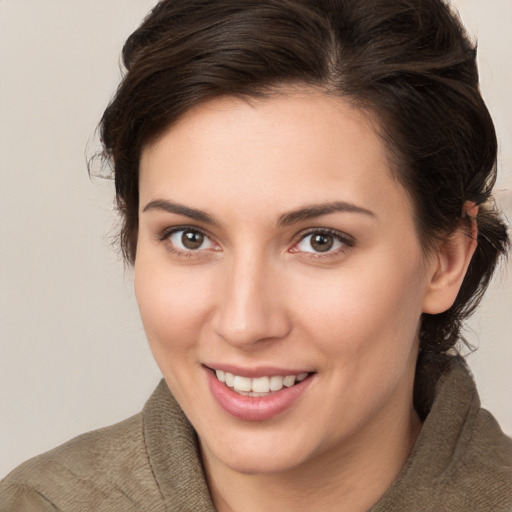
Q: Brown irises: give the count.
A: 2